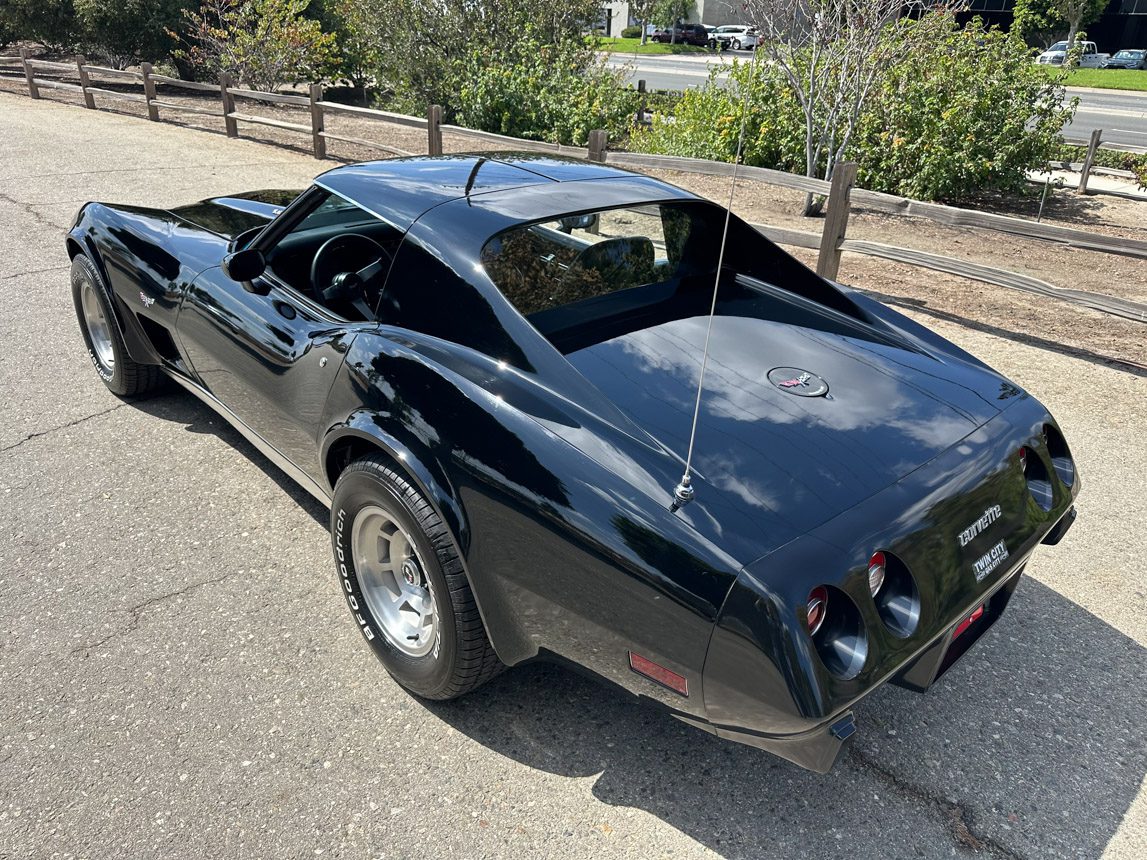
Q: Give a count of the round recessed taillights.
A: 4